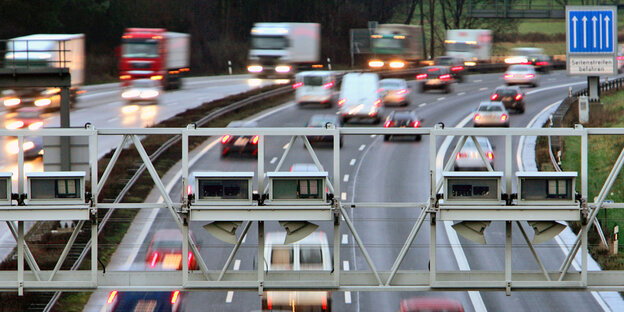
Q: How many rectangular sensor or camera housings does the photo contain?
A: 6